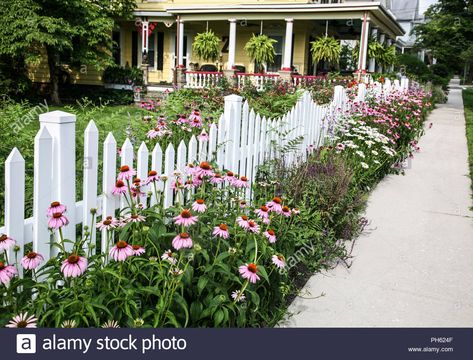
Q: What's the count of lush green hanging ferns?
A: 5